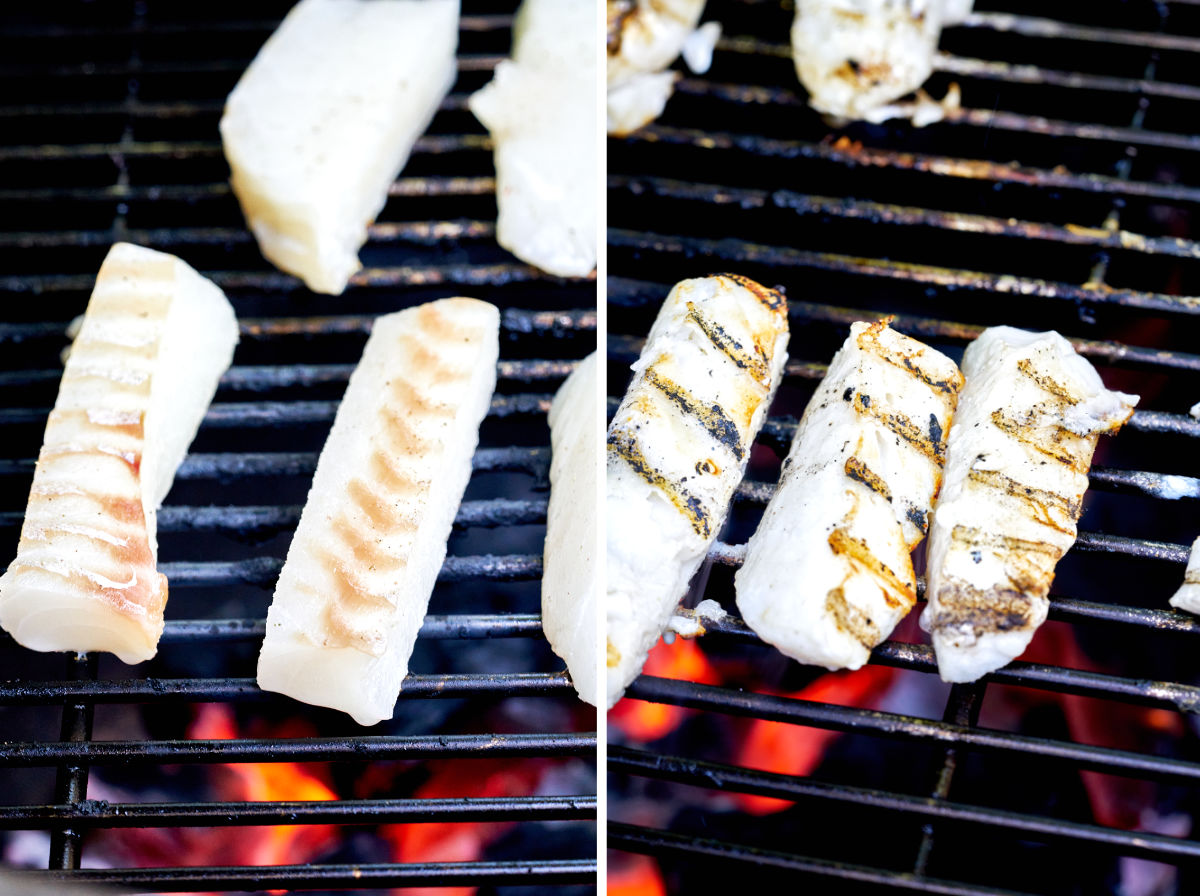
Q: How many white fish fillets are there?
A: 11